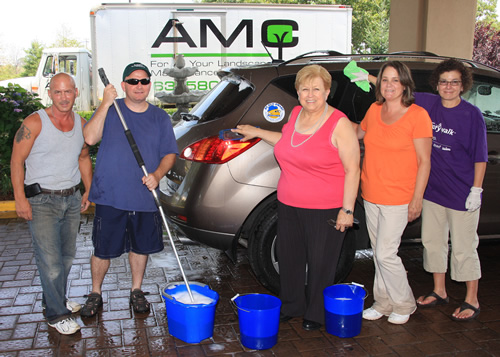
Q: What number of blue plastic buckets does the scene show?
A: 3